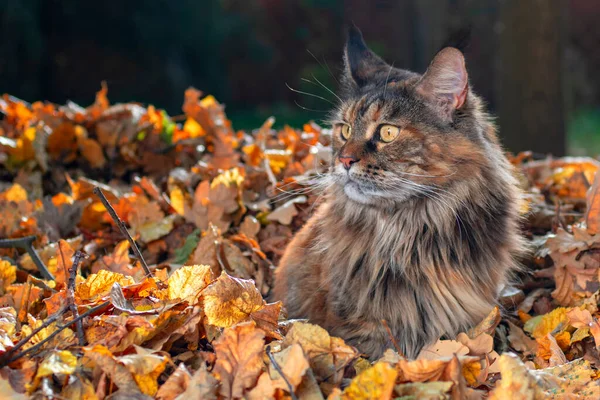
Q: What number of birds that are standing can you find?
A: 0